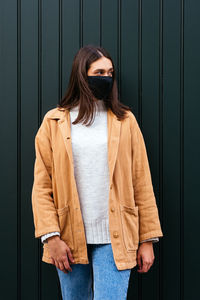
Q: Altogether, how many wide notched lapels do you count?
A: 2